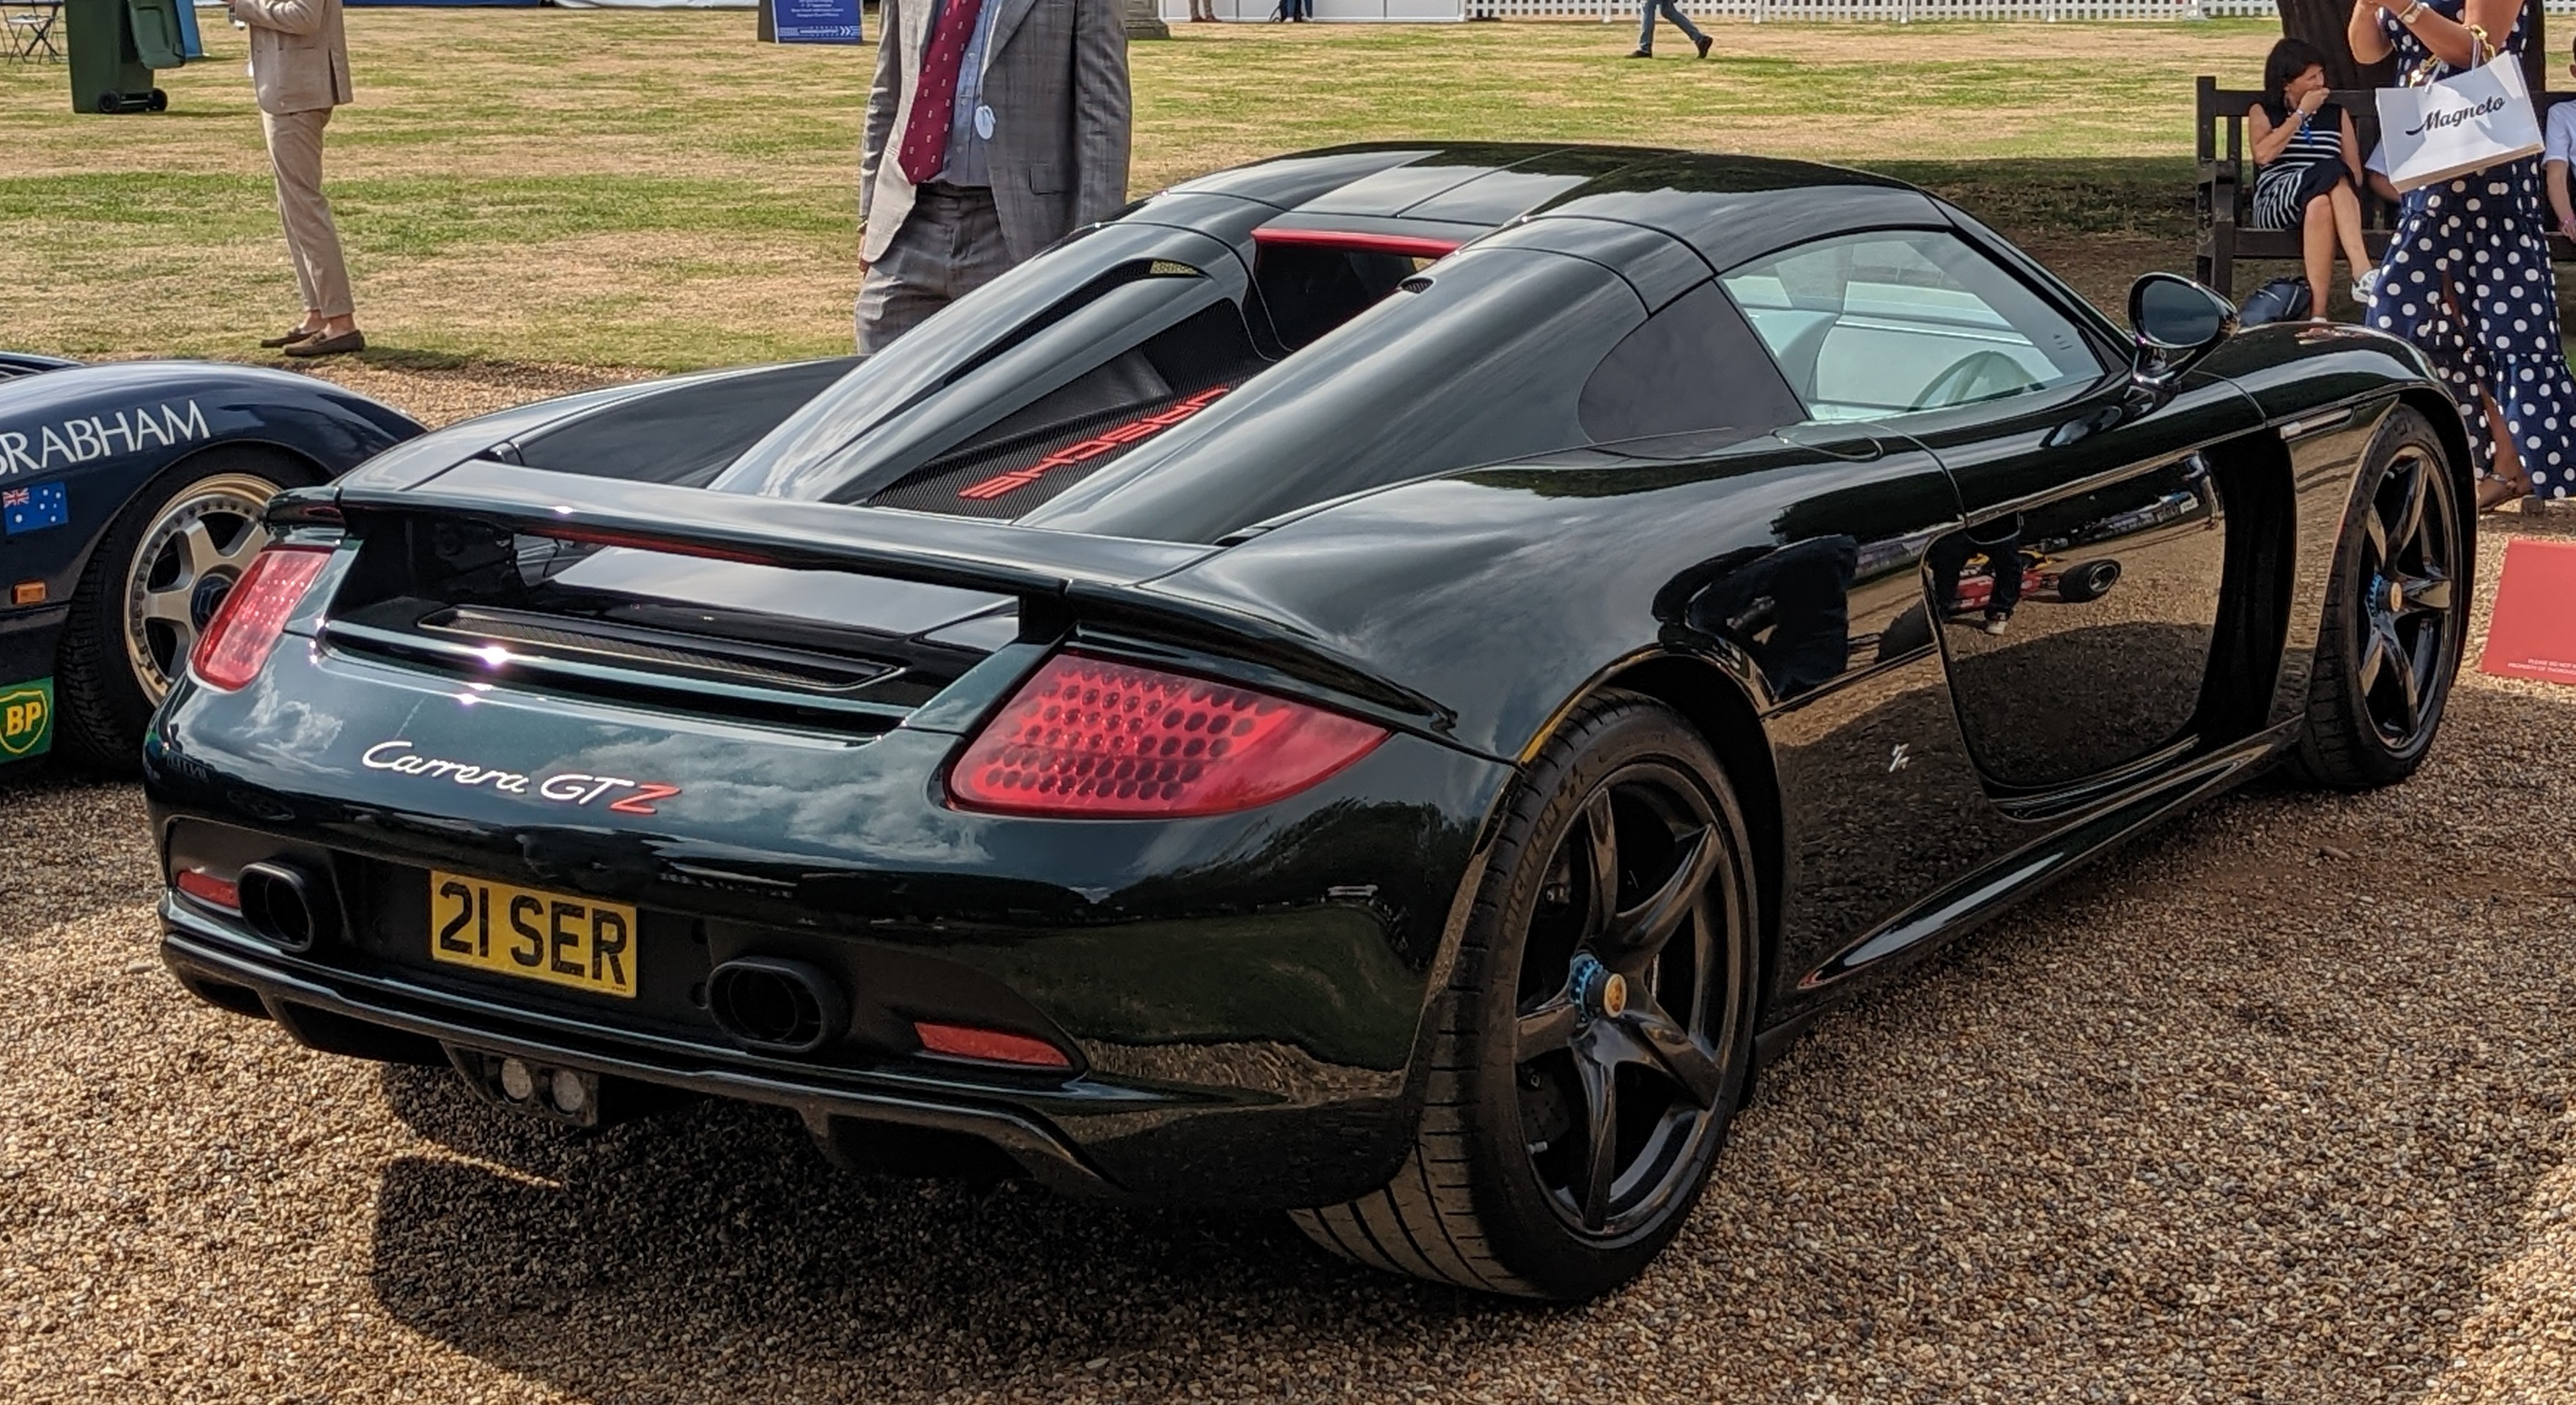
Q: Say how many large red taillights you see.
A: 2